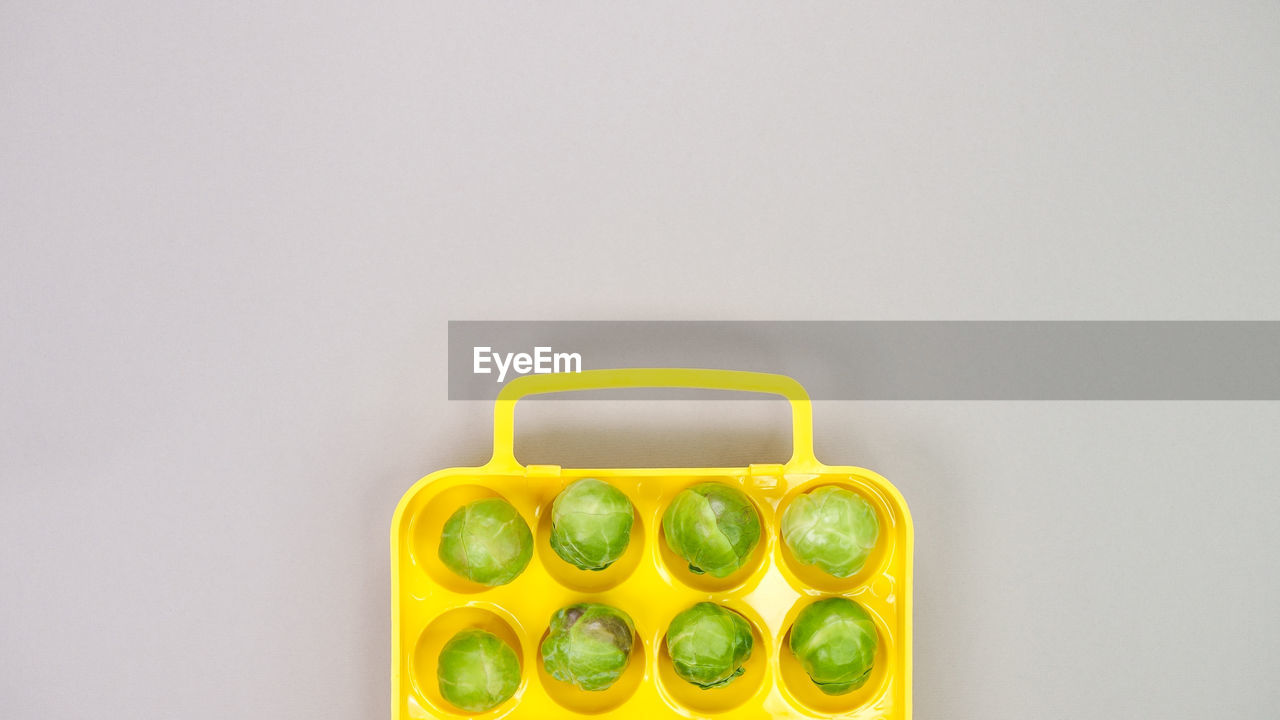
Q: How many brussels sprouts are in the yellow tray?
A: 8